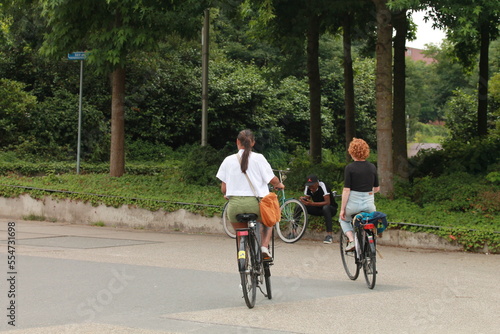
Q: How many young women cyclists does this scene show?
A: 2